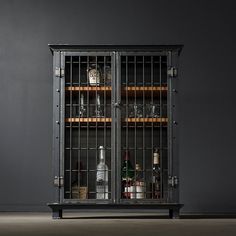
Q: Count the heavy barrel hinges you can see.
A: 4